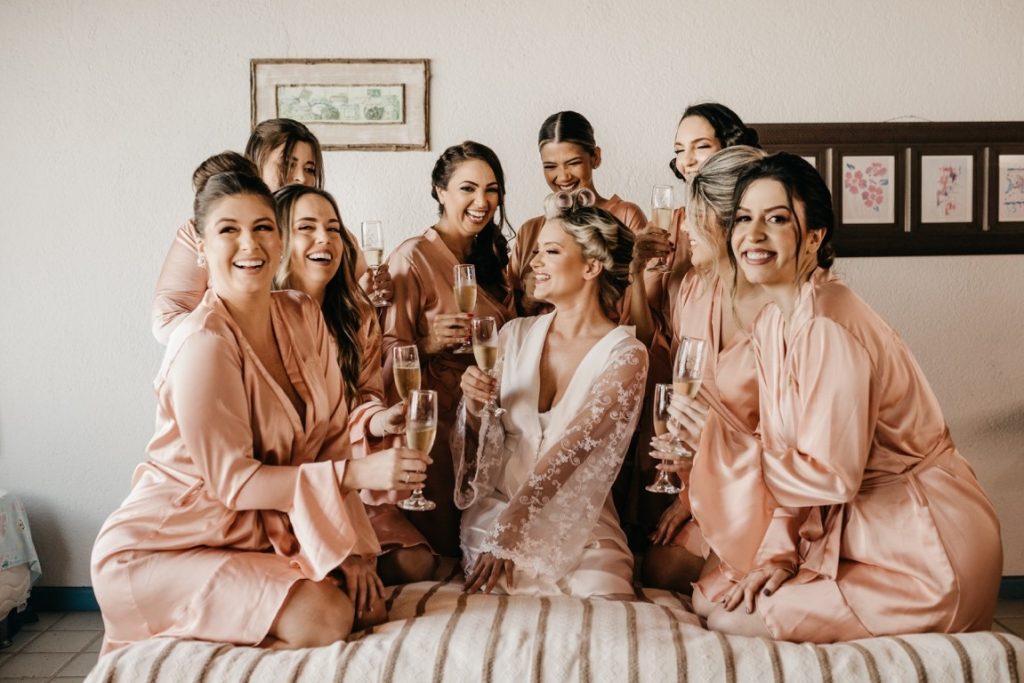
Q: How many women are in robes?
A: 9